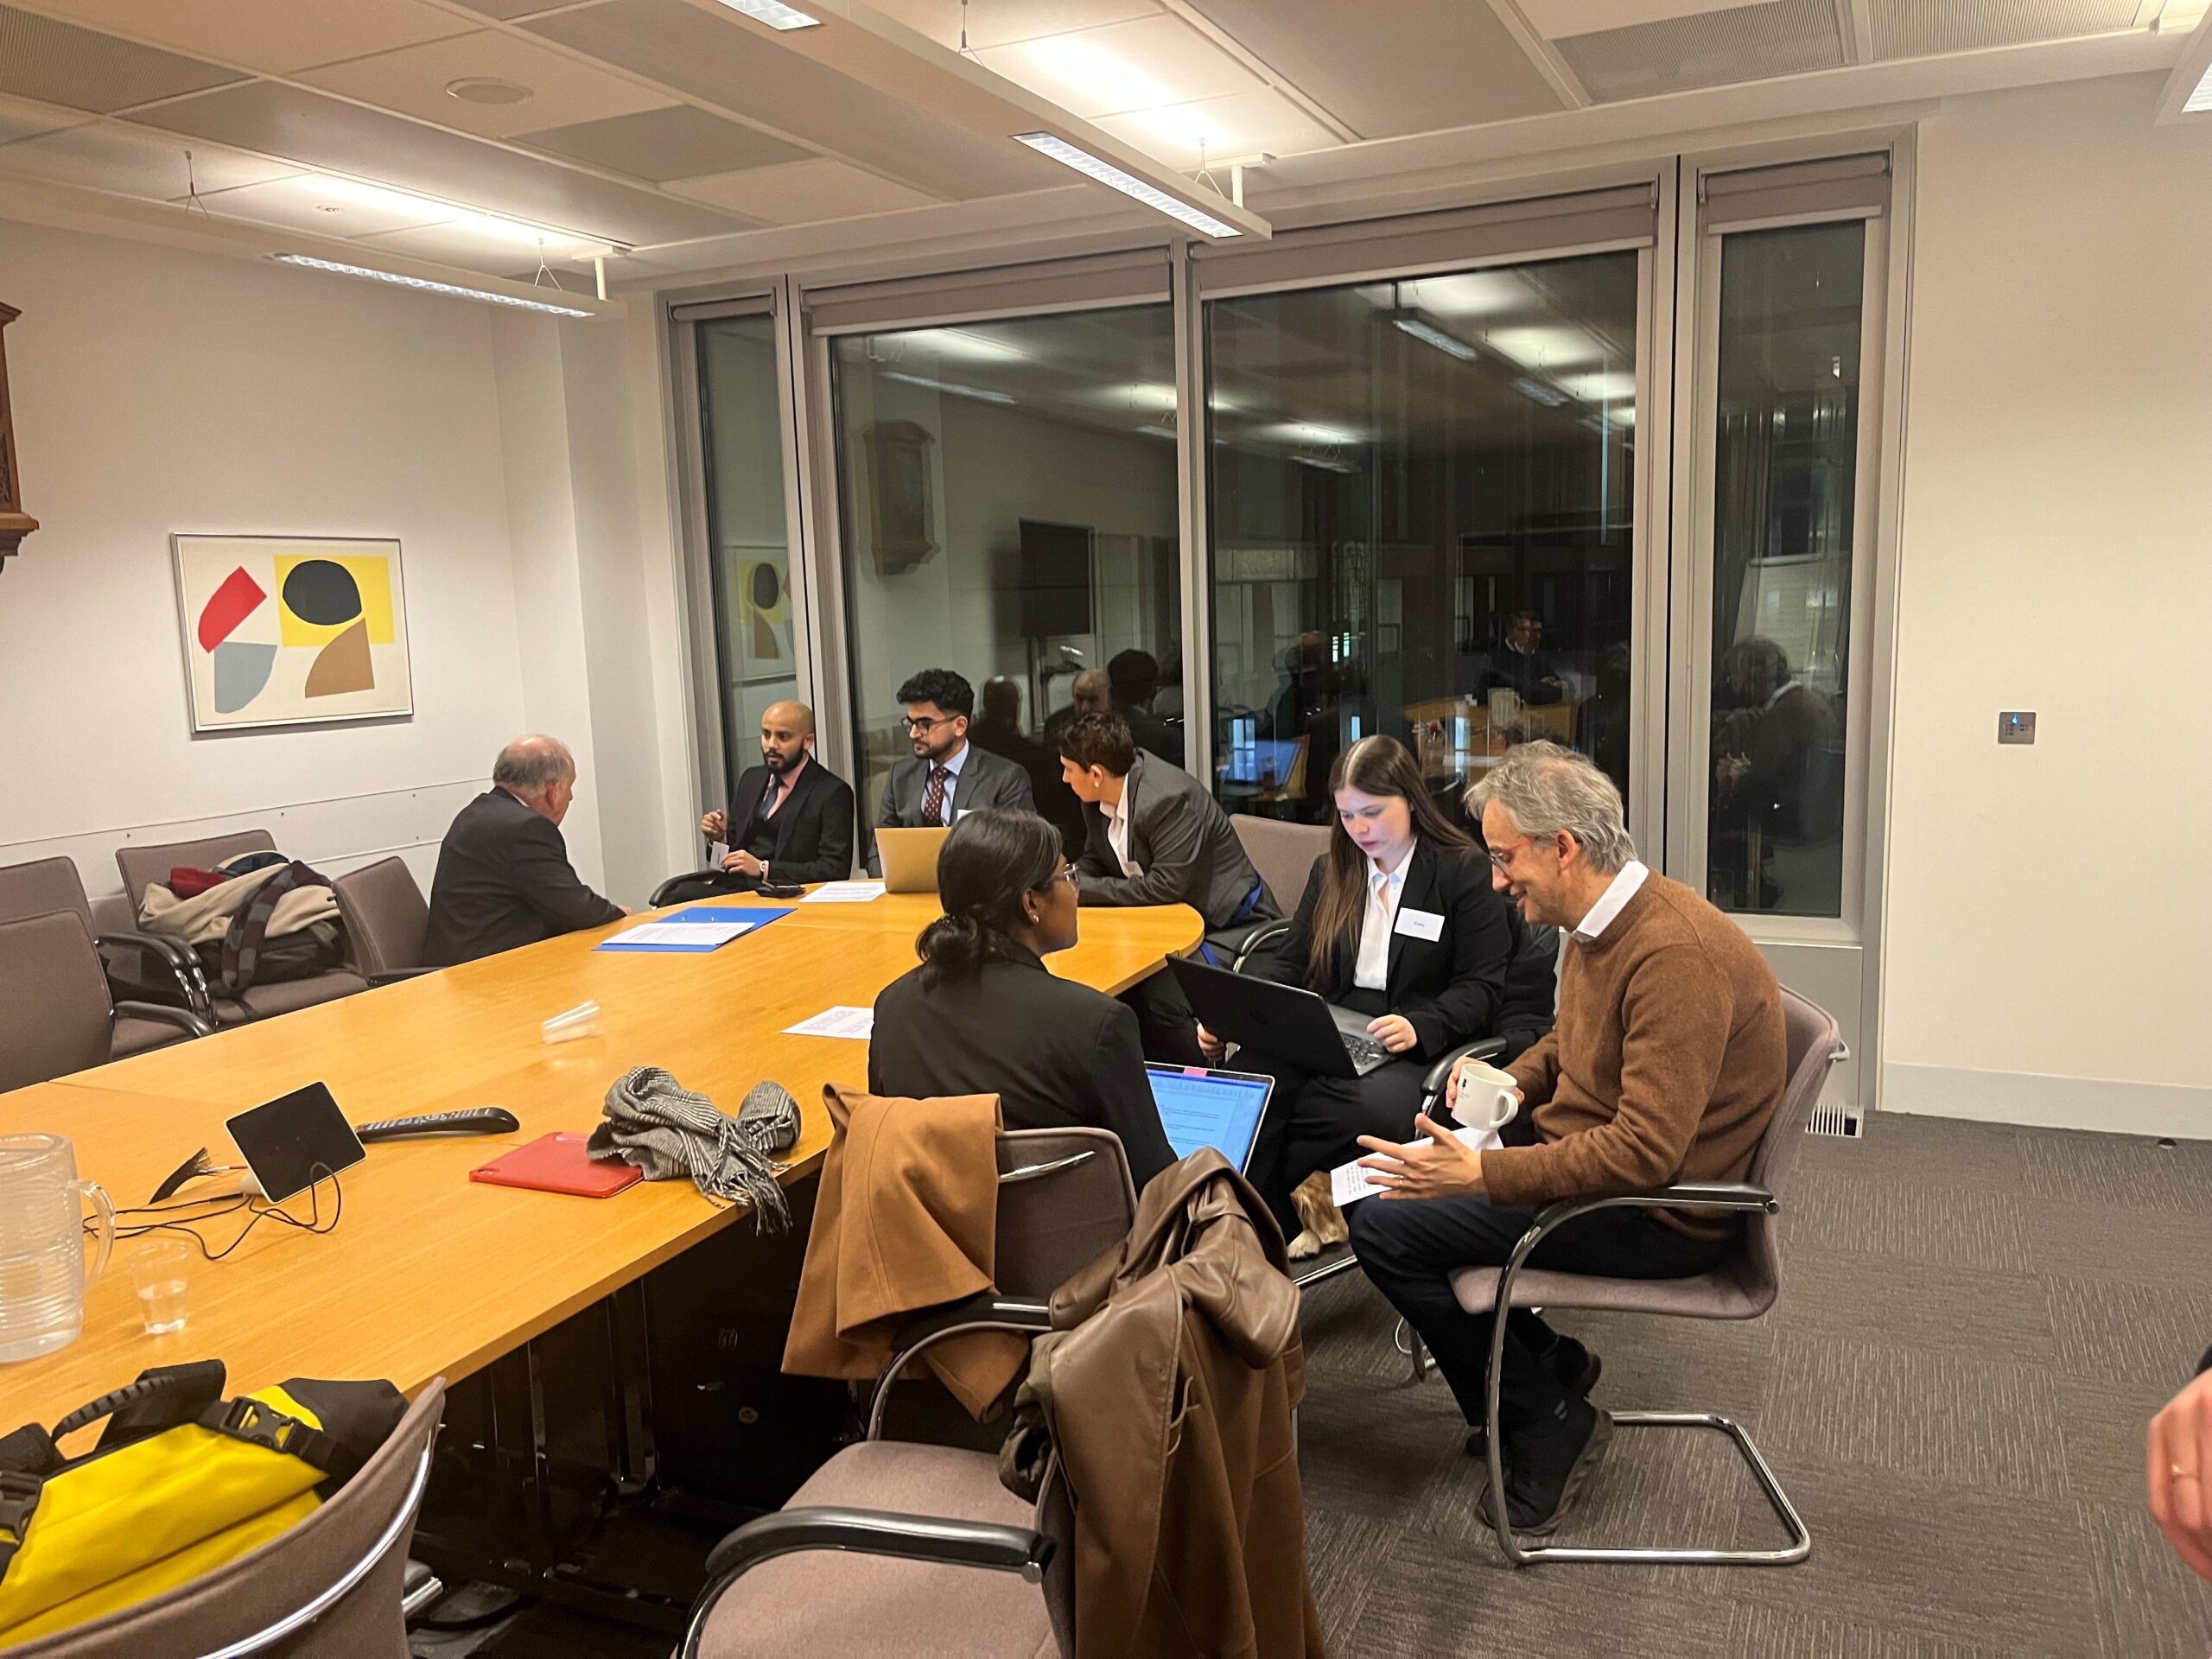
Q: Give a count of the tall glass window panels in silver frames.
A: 4